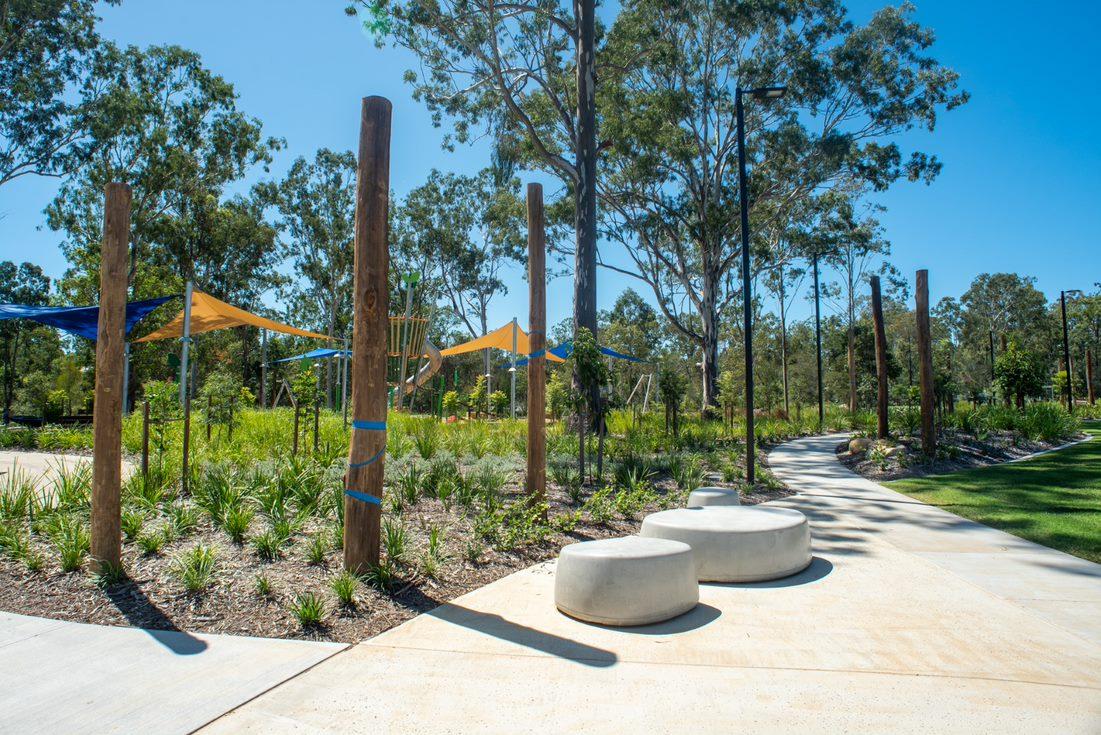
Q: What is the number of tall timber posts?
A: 5